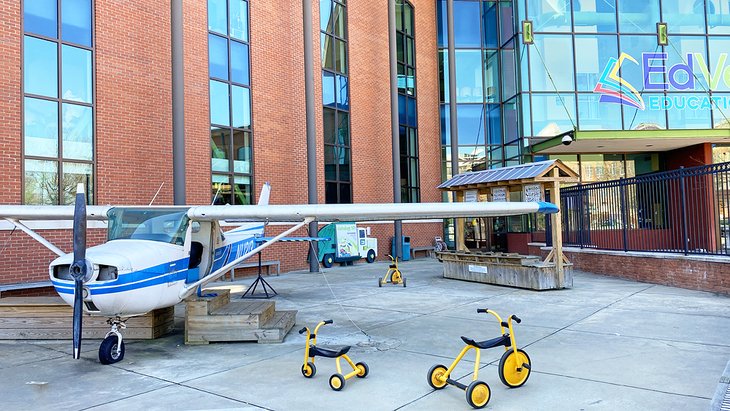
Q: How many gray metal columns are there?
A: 4